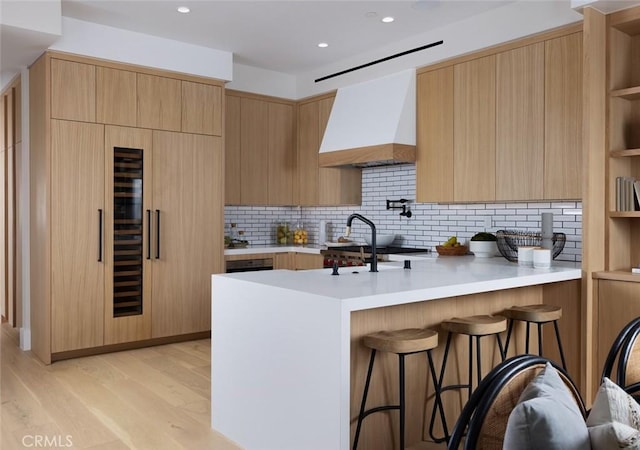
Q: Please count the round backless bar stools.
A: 3